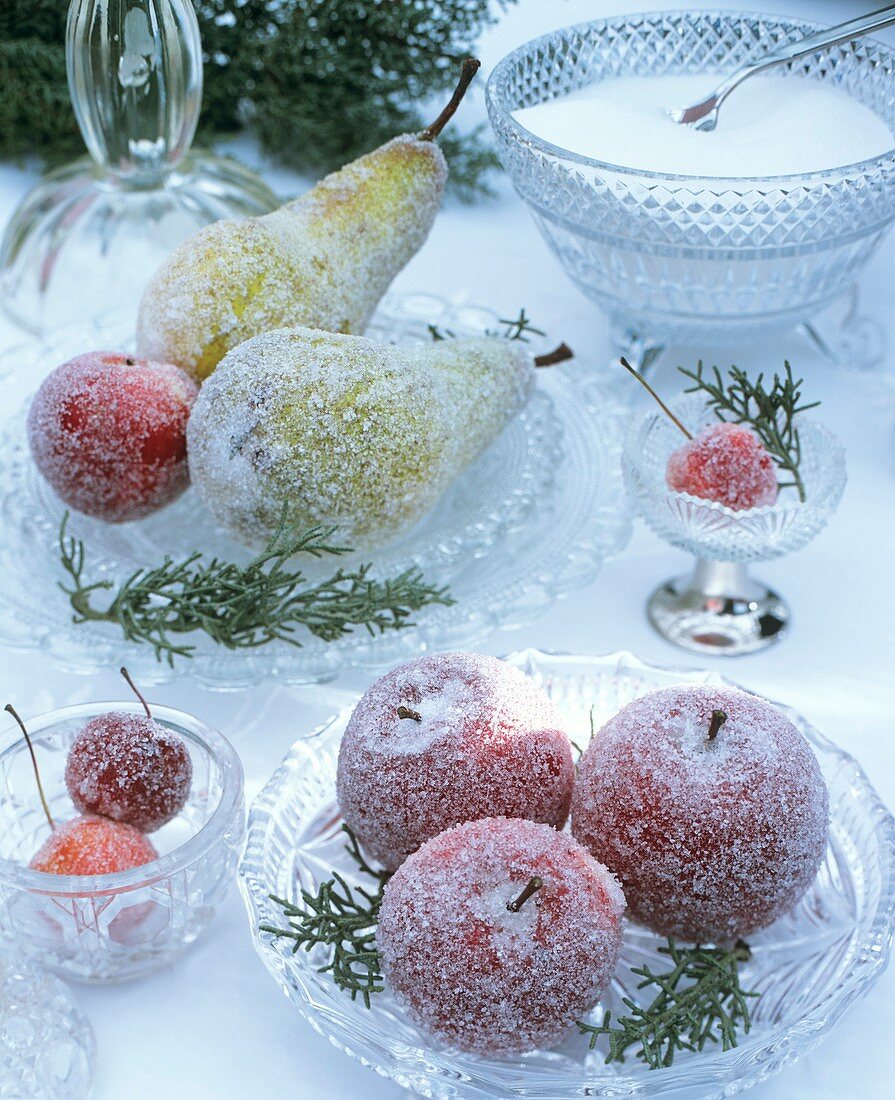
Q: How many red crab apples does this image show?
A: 3